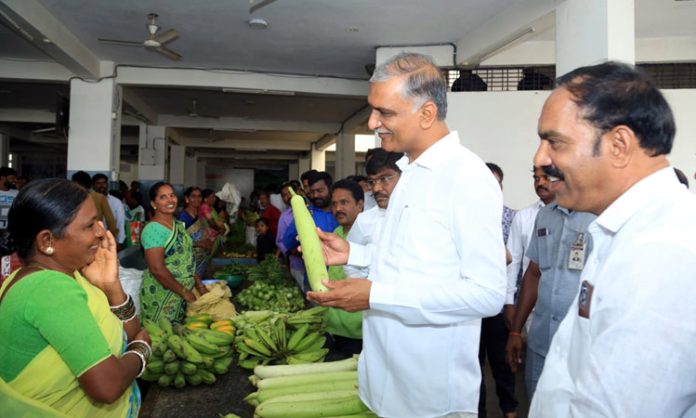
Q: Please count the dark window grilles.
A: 2